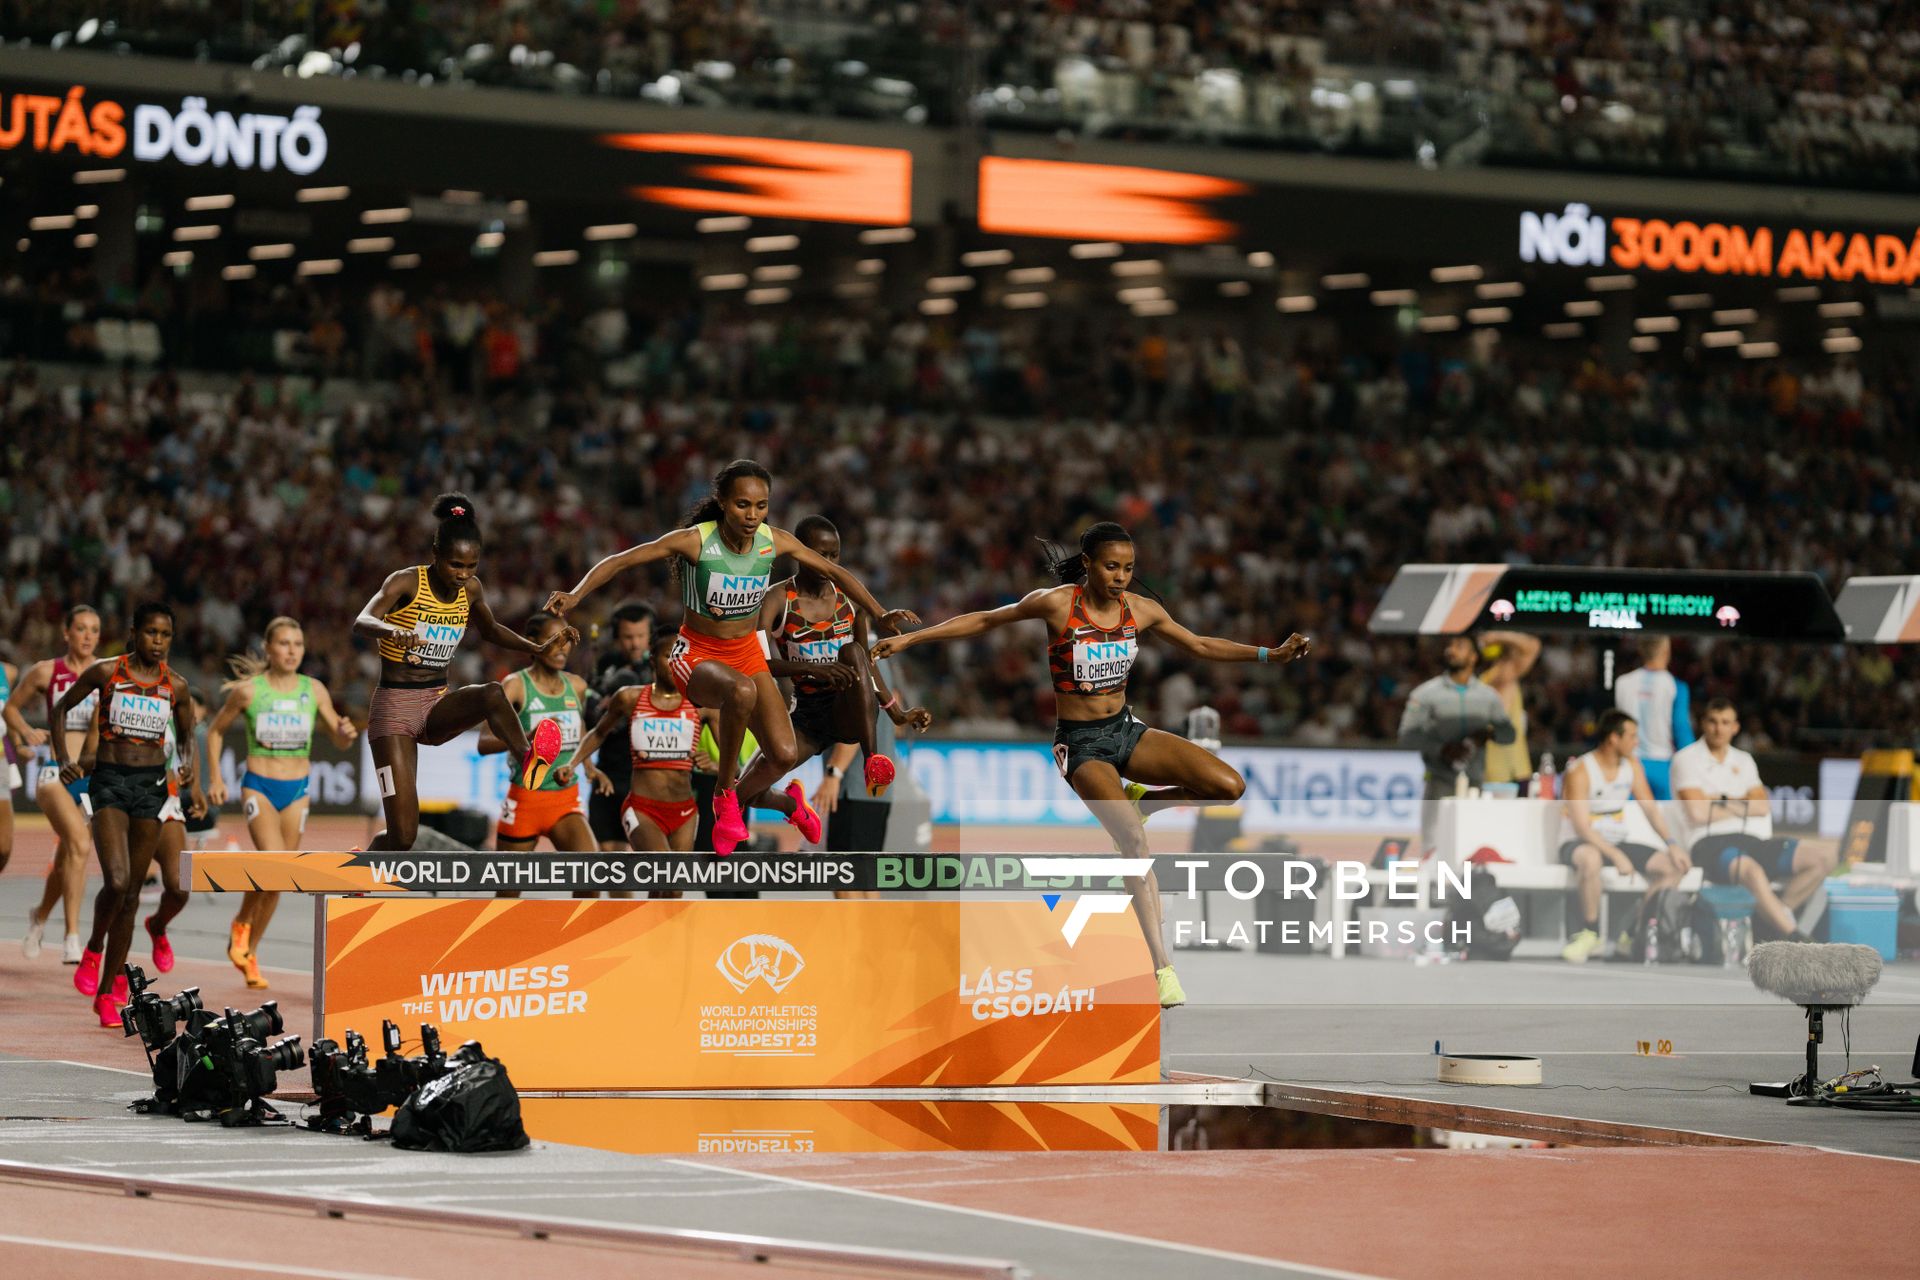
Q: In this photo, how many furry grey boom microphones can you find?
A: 1